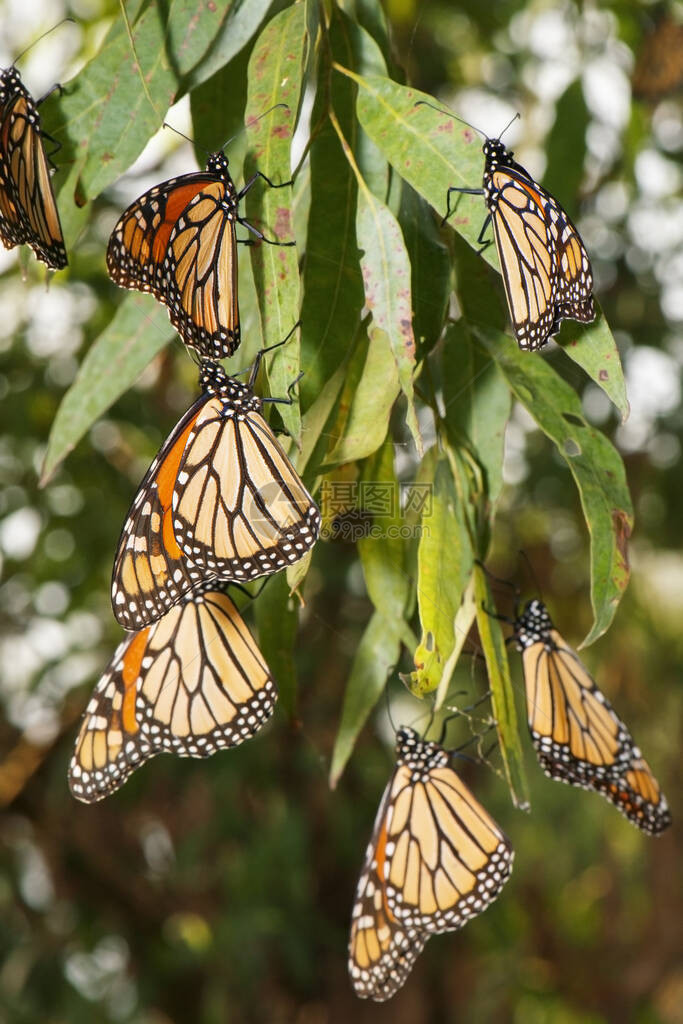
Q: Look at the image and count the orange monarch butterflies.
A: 7